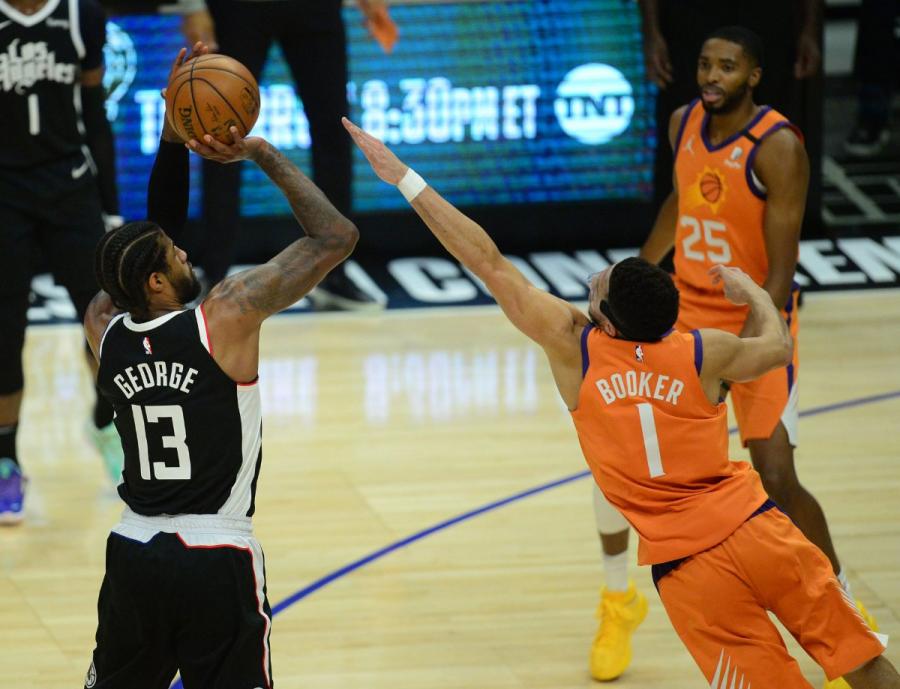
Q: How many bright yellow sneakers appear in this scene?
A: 2